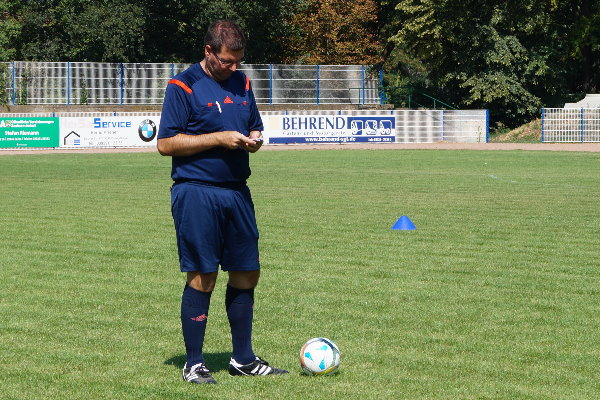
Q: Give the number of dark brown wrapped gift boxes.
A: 0